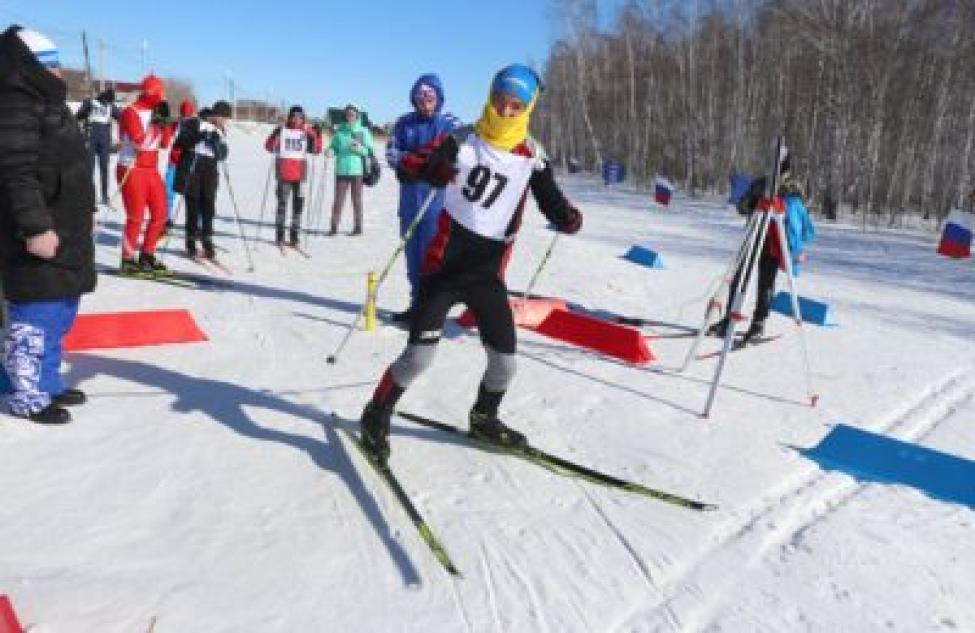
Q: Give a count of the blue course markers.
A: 3